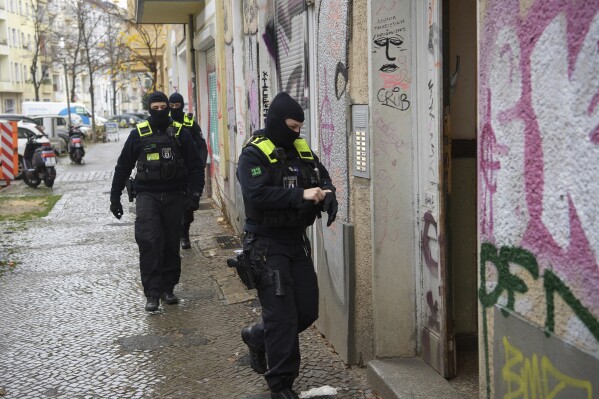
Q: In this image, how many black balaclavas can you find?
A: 3